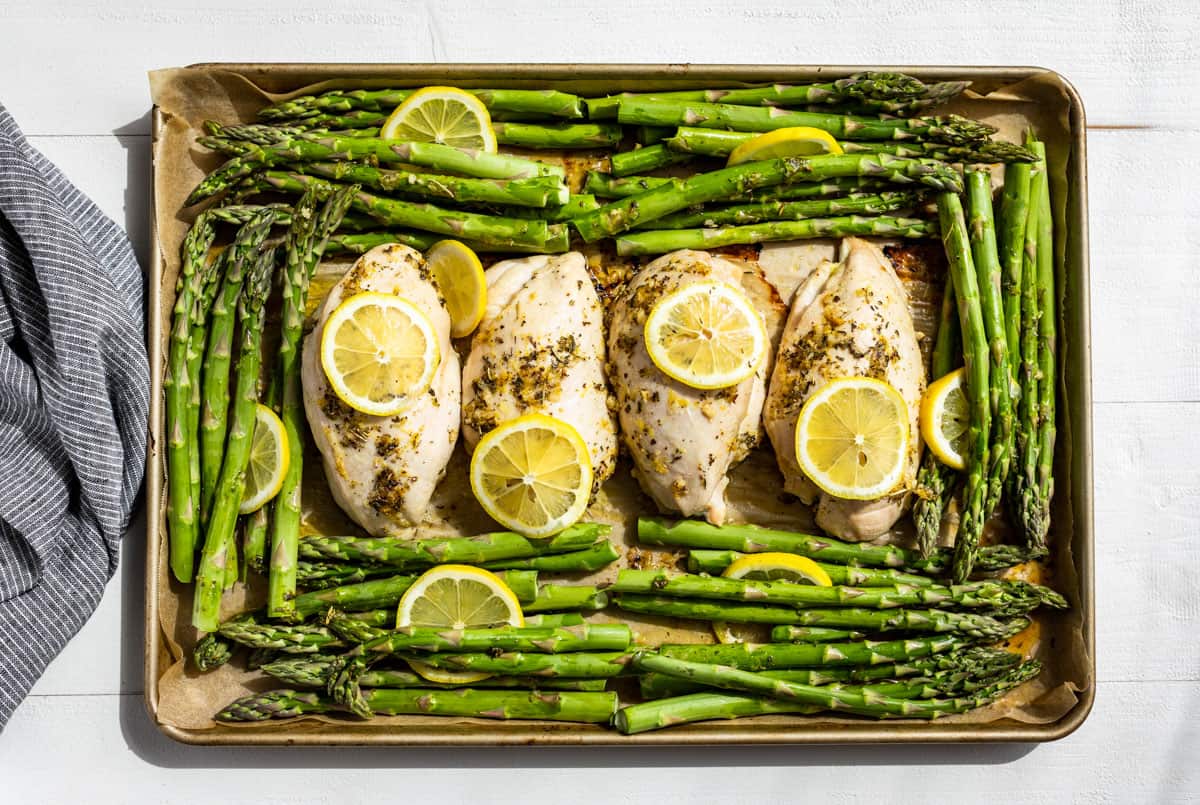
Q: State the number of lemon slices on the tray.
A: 11